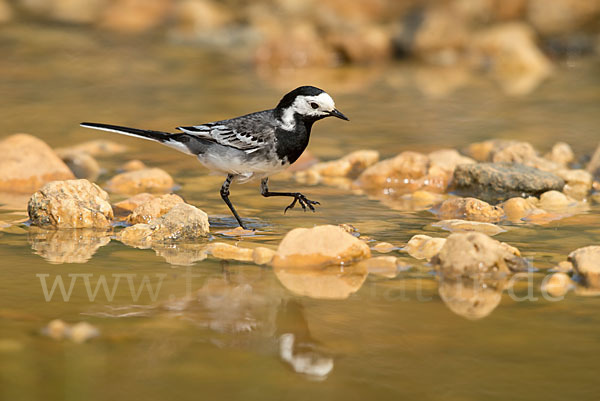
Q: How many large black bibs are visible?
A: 1